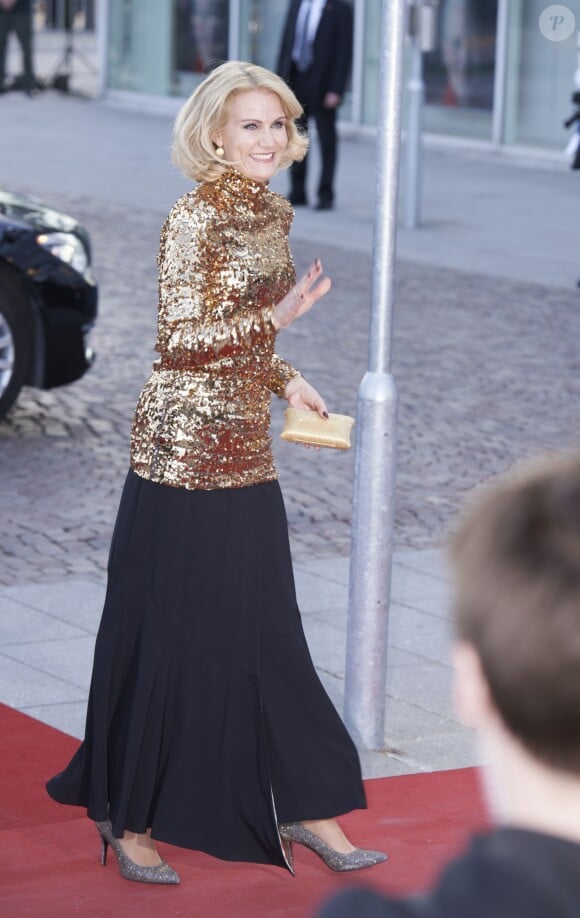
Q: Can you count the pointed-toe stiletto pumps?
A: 2